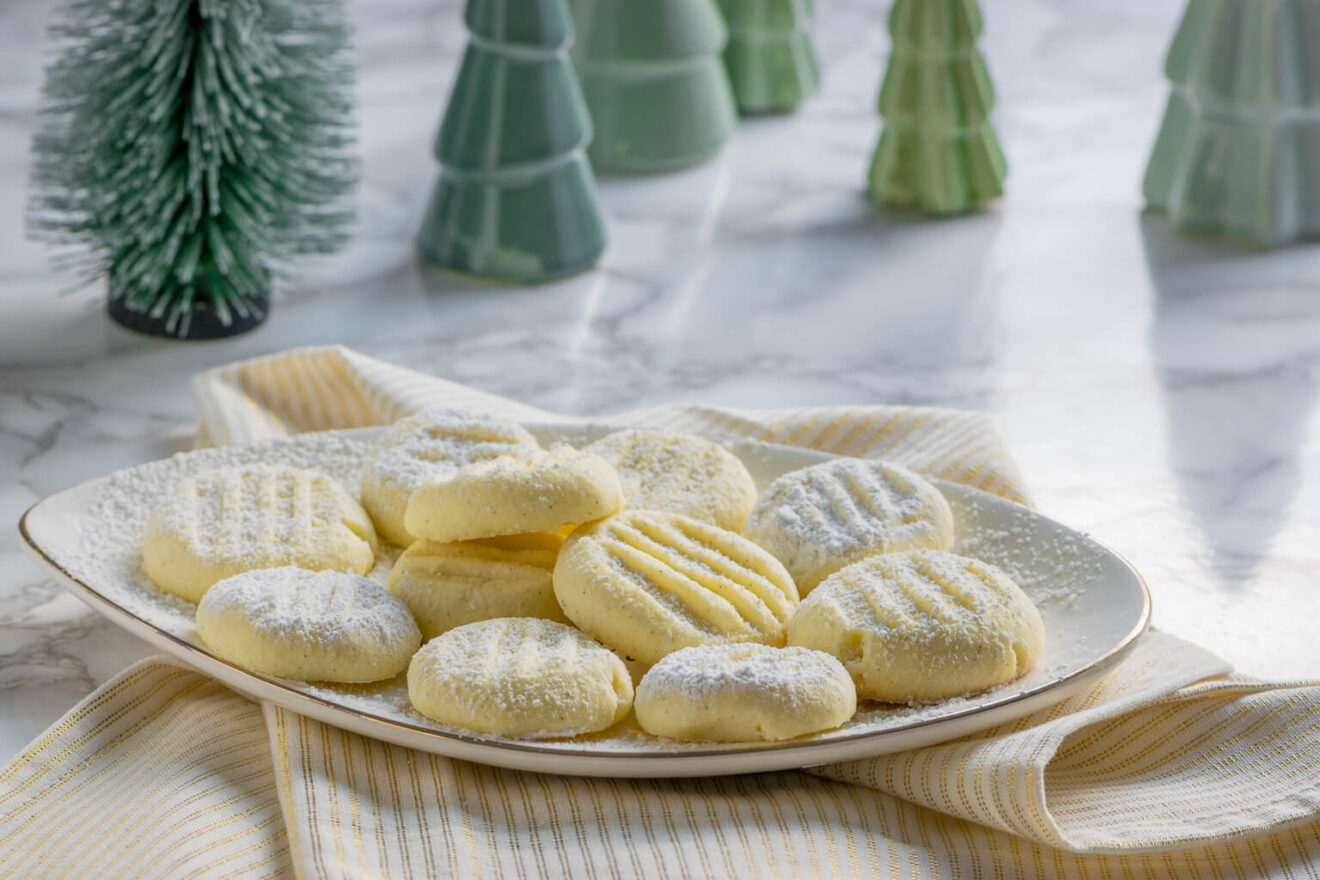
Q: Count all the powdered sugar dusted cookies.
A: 11